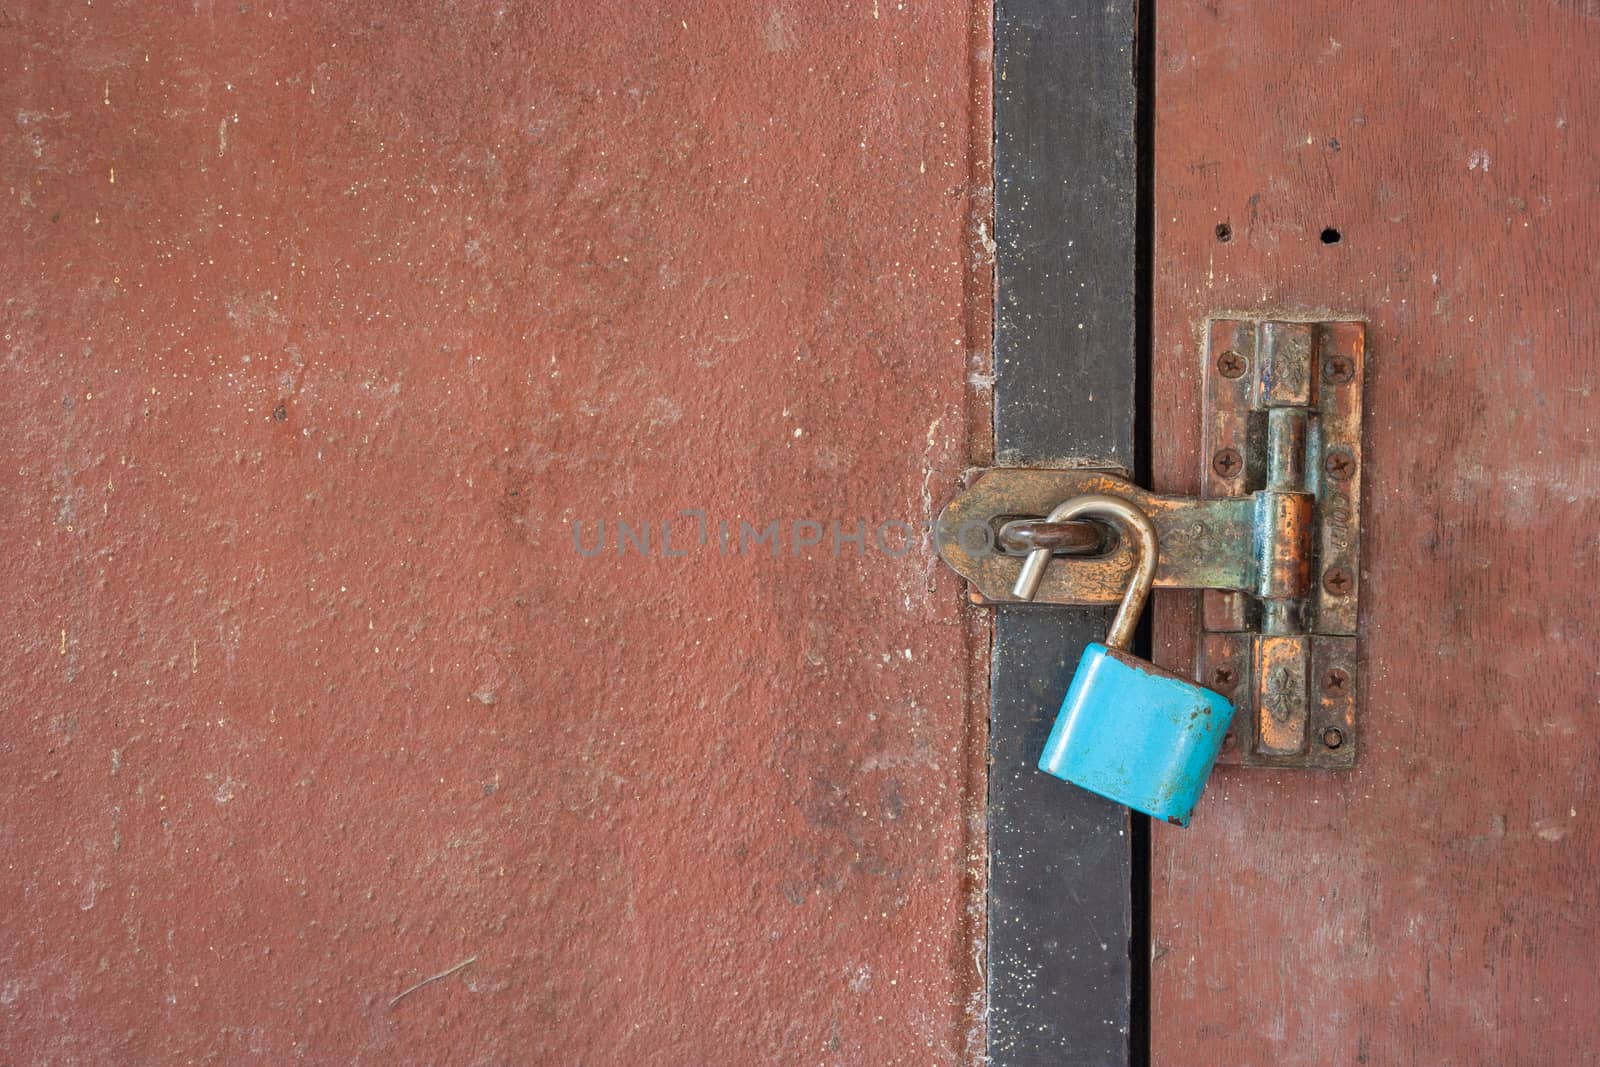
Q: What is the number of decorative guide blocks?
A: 2